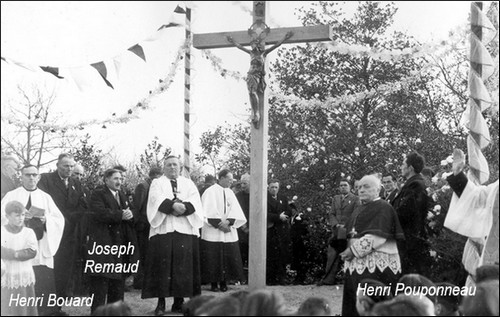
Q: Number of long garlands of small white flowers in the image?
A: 3